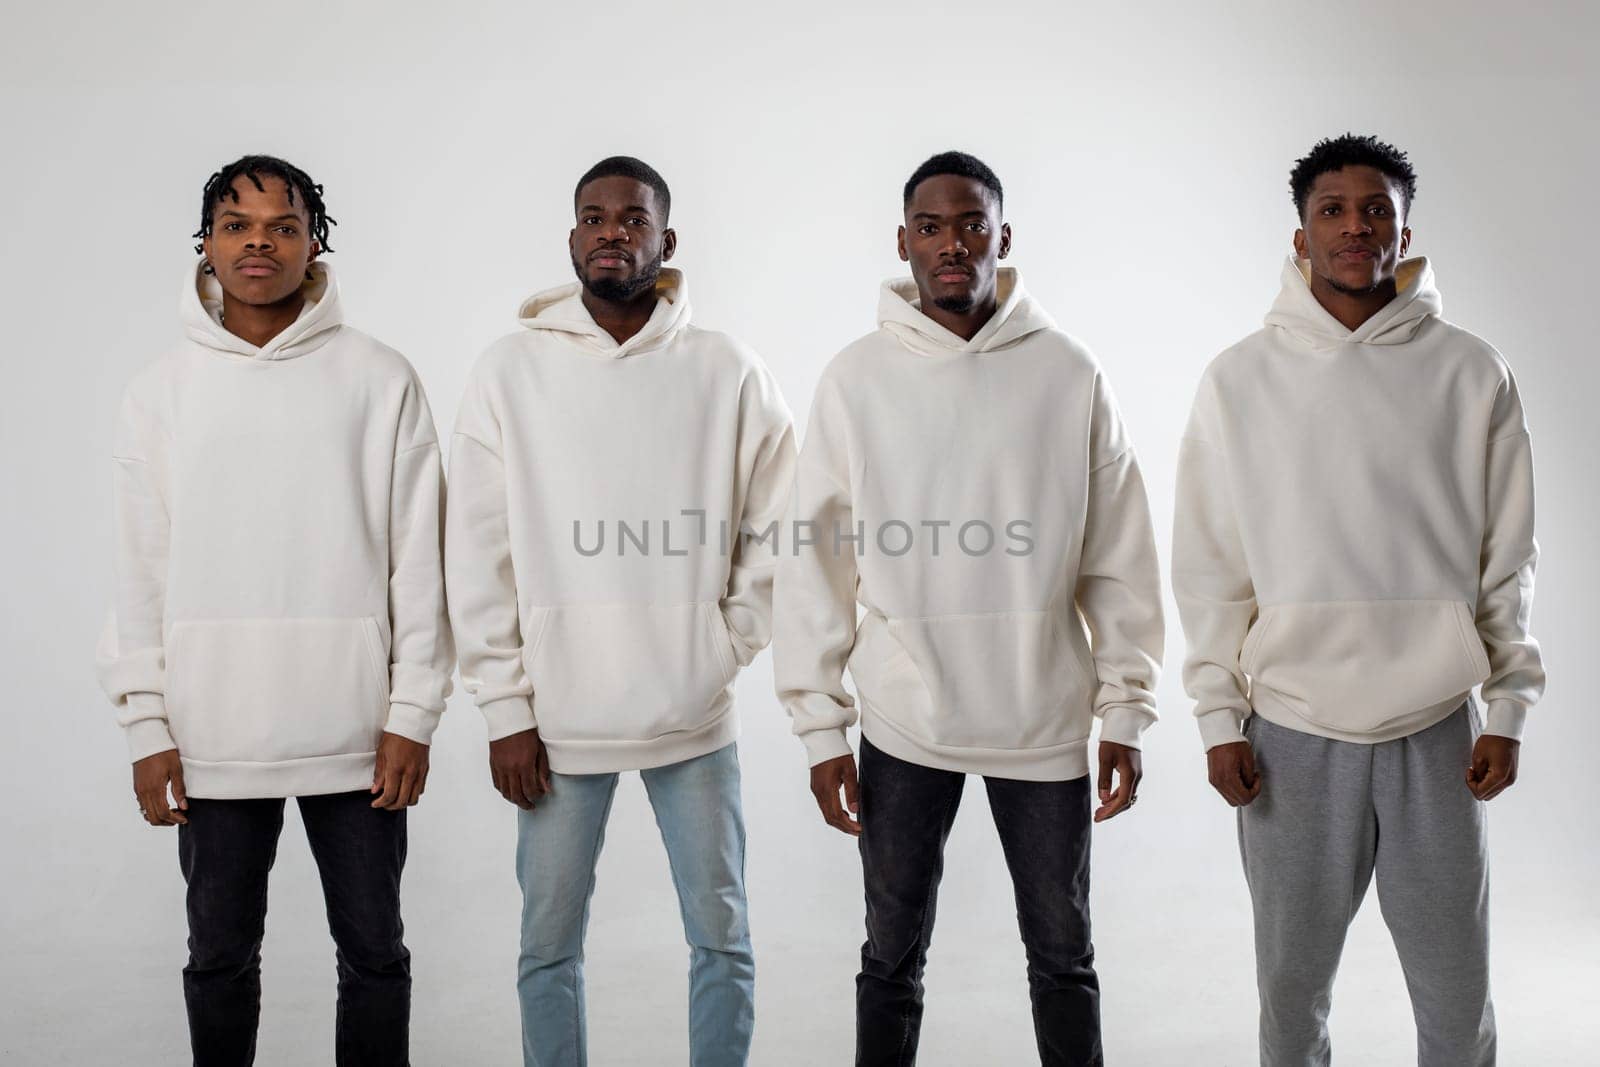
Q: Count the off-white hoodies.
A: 4